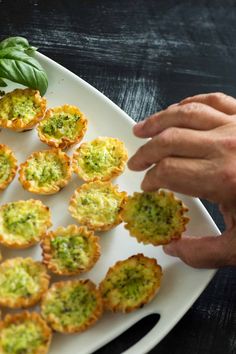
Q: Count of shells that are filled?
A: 13